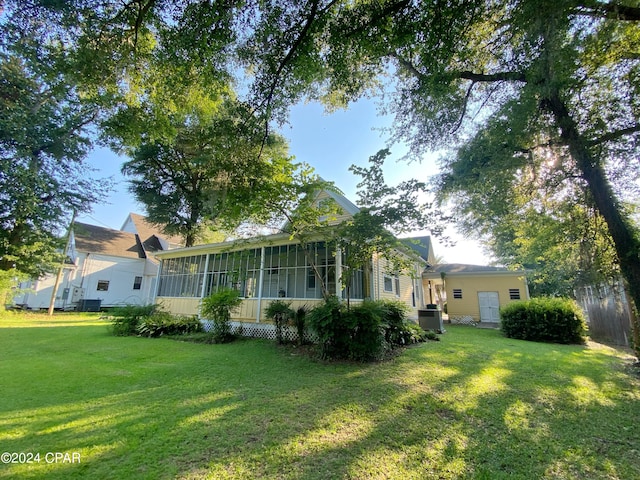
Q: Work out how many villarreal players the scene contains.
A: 0